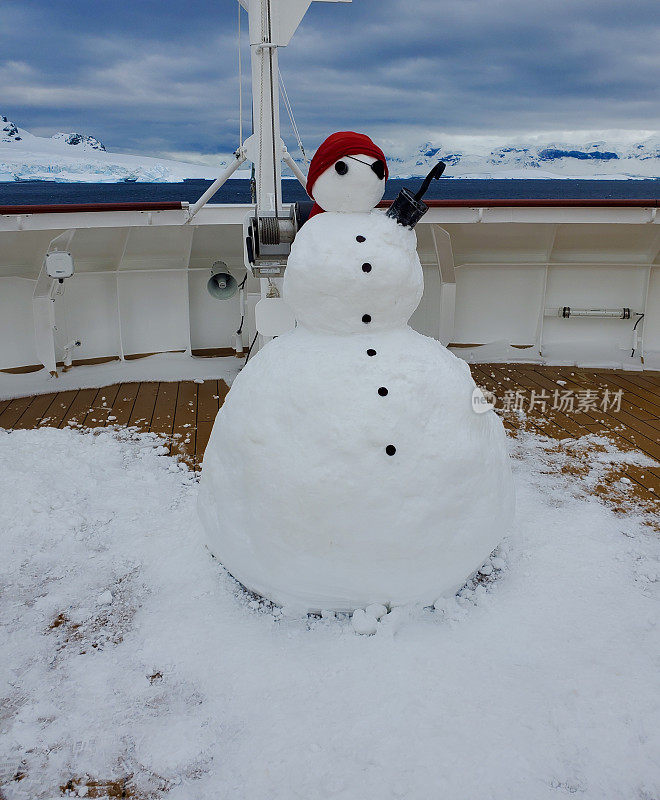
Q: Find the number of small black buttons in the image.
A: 6